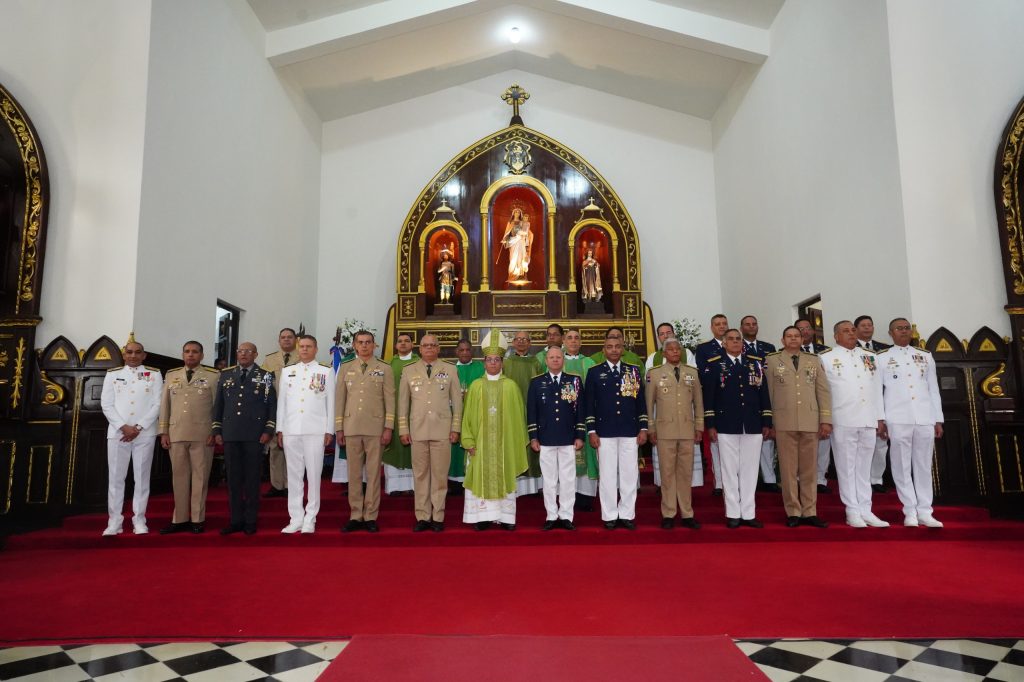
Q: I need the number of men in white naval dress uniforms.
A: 4